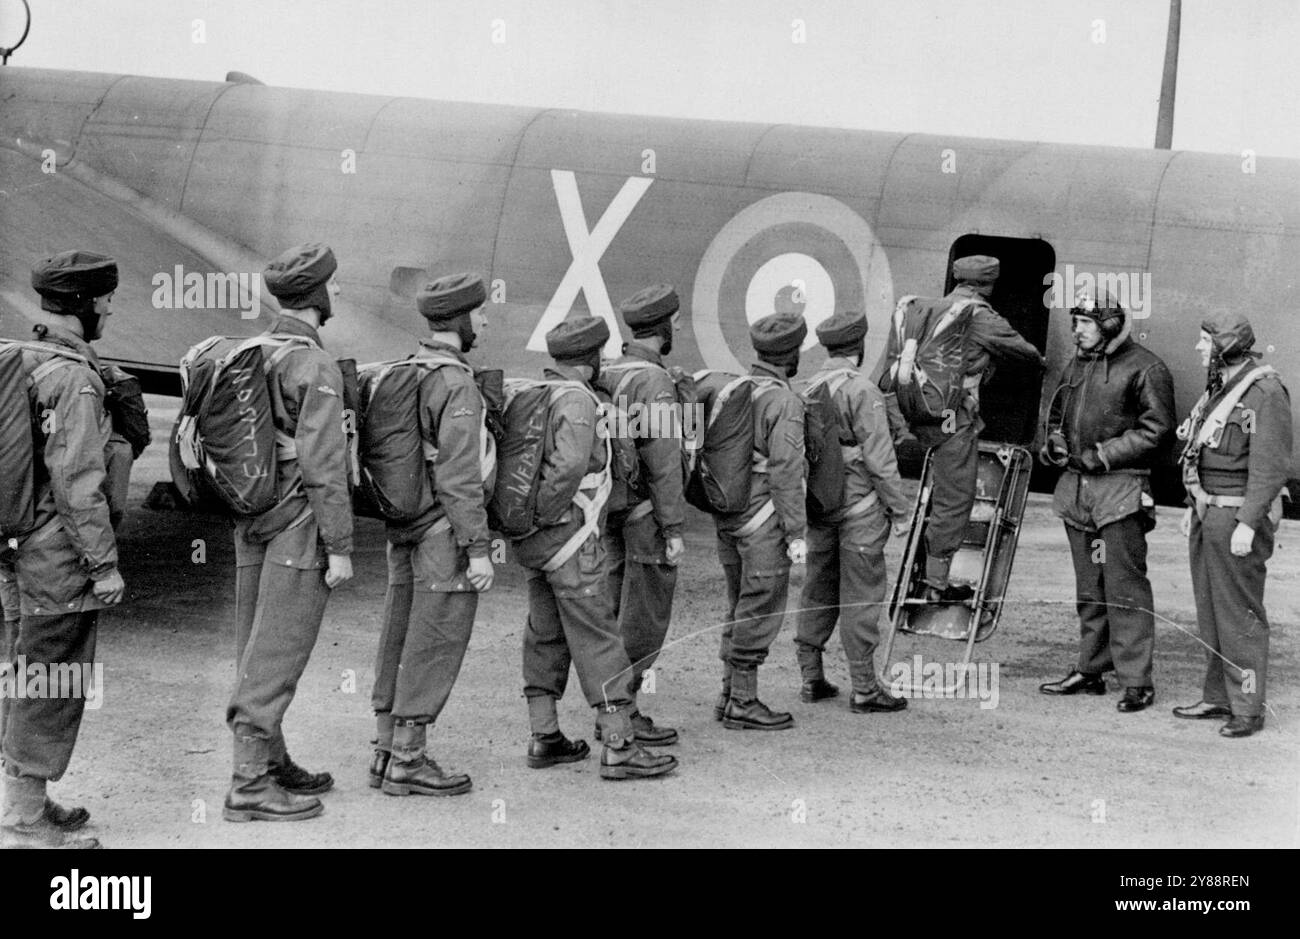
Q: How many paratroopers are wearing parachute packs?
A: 8